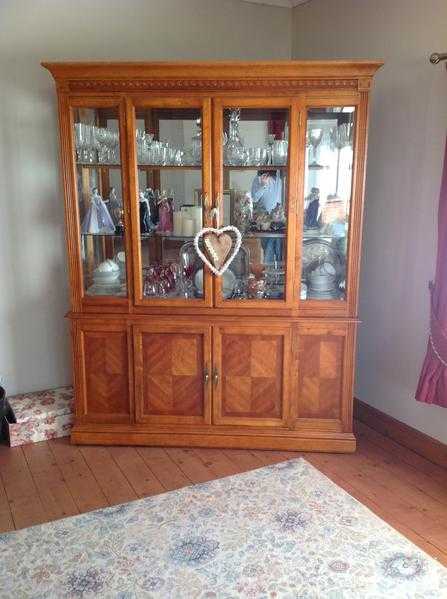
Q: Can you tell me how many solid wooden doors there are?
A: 2